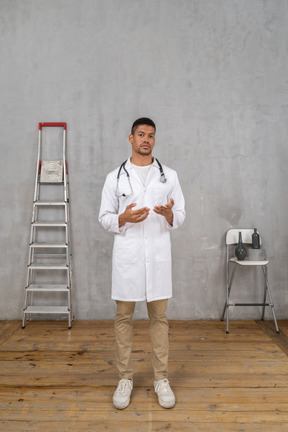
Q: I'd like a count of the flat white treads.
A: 6